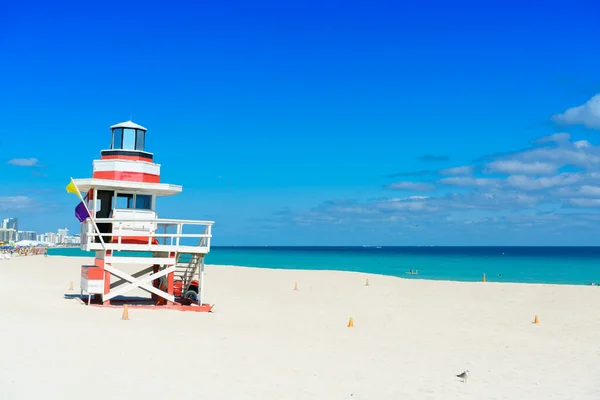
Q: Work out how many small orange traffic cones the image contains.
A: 7